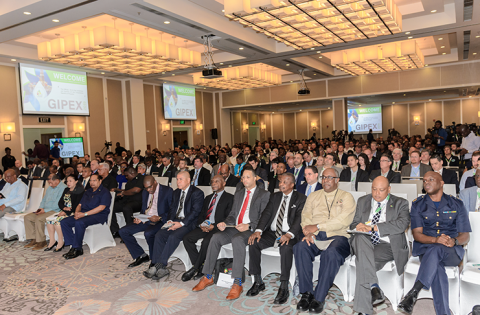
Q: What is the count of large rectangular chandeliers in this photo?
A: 4